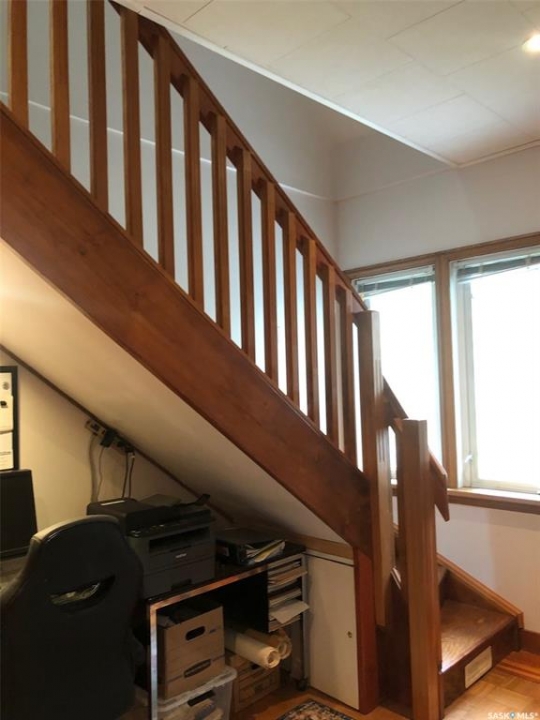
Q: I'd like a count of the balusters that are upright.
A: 13